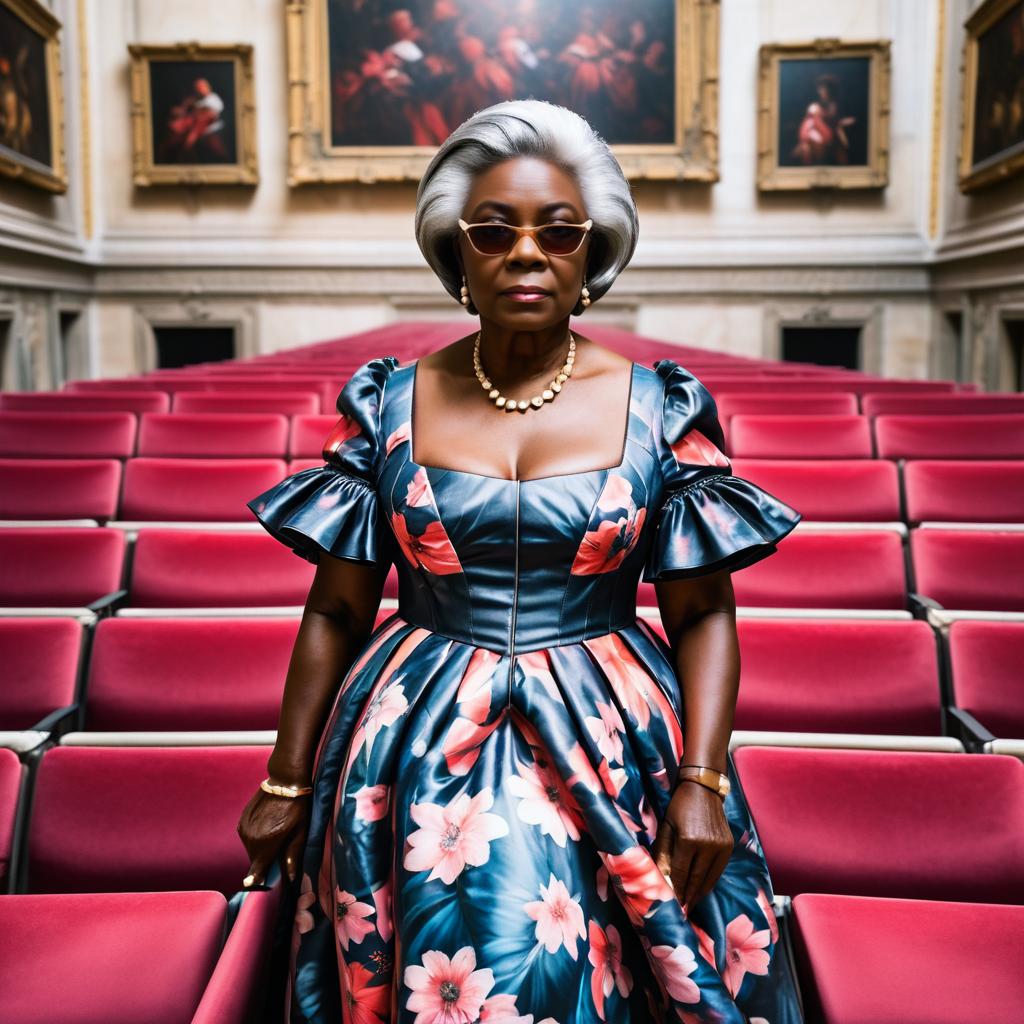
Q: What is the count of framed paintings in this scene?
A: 5